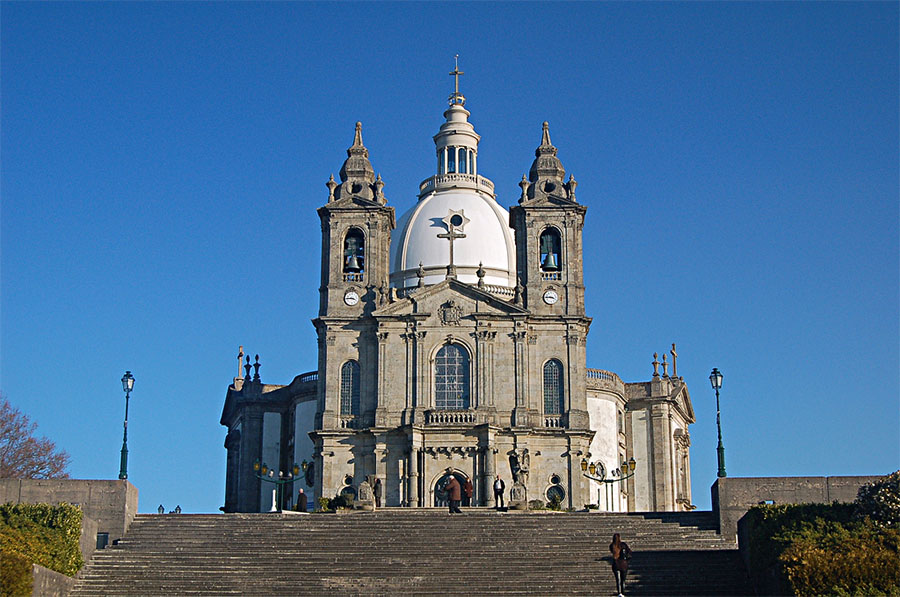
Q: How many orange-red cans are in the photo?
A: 0